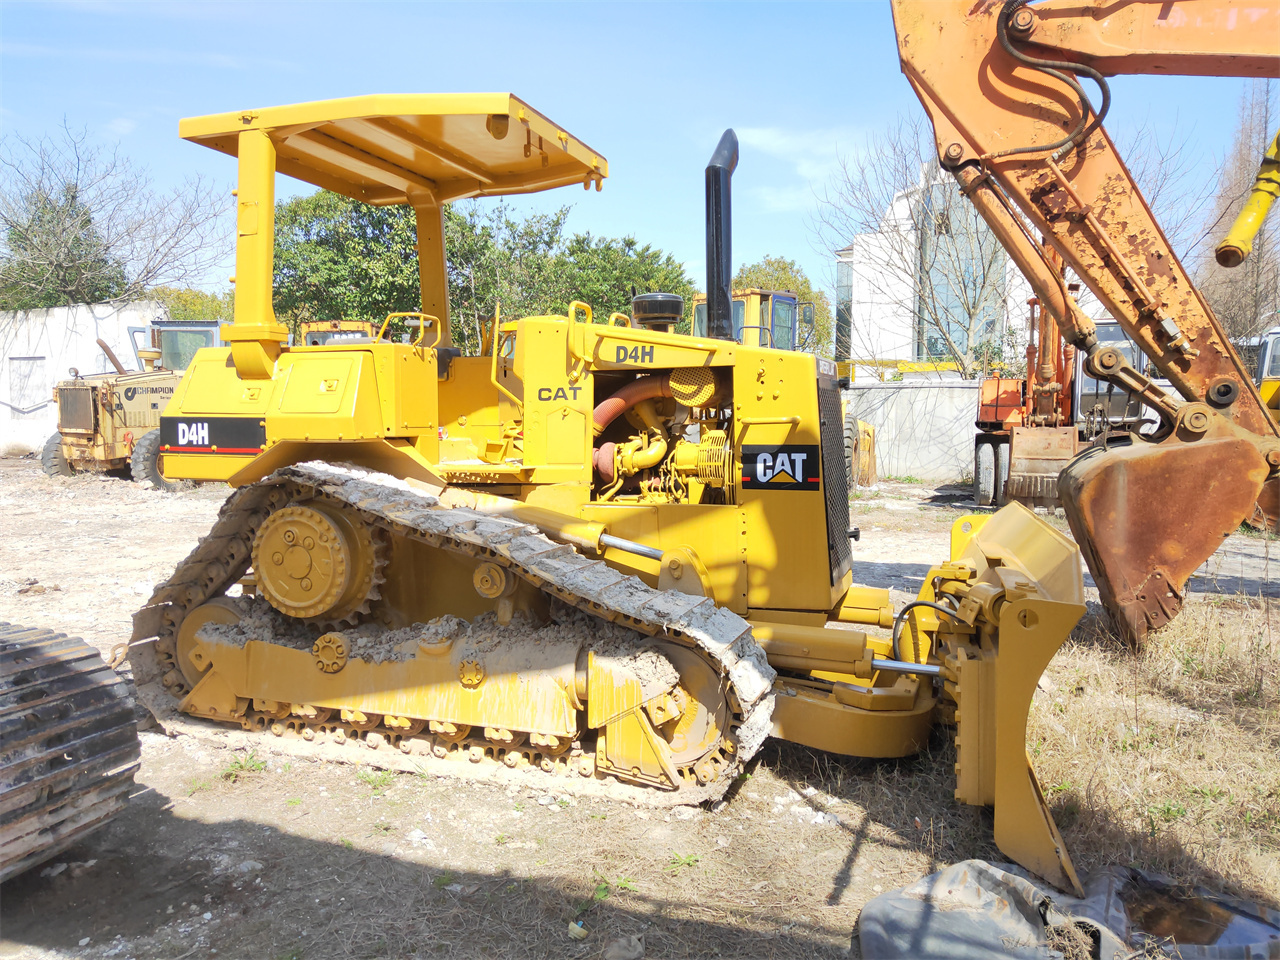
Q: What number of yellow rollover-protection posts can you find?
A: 2